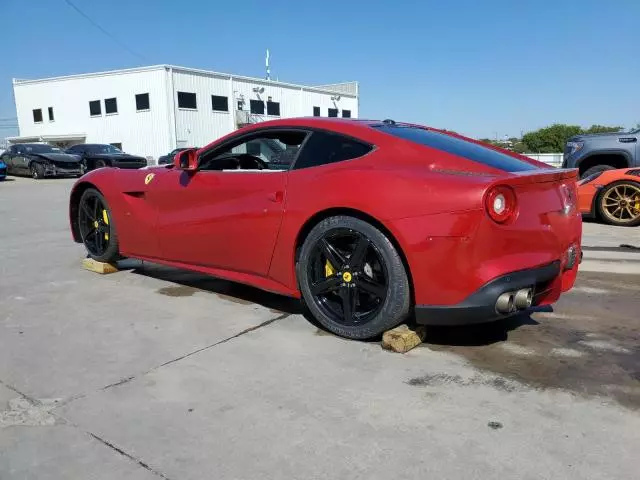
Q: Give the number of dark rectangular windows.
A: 12